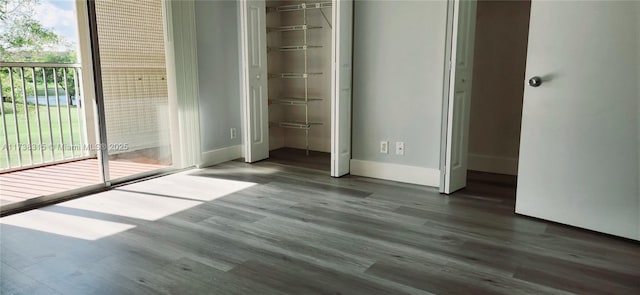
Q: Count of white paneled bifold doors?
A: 3